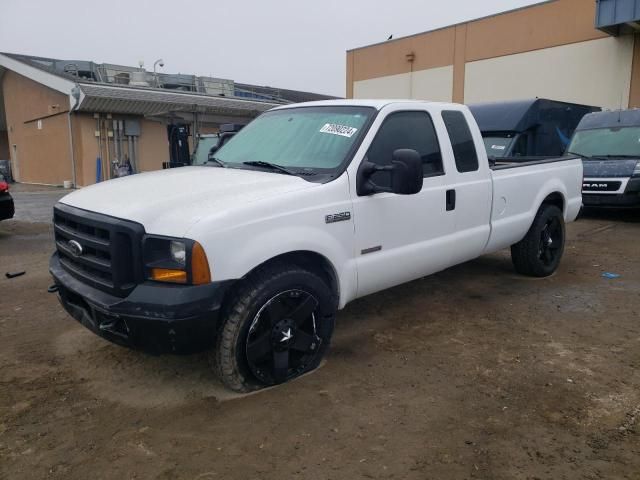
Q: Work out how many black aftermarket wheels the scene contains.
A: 2